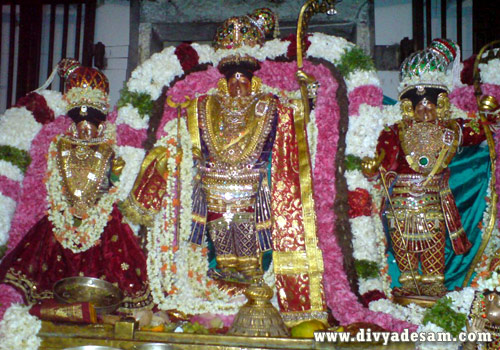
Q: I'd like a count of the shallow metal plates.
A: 1